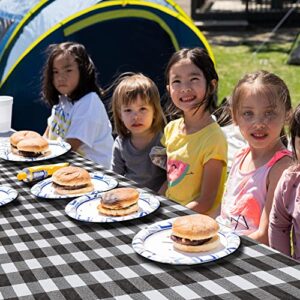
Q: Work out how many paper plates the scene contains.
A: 5